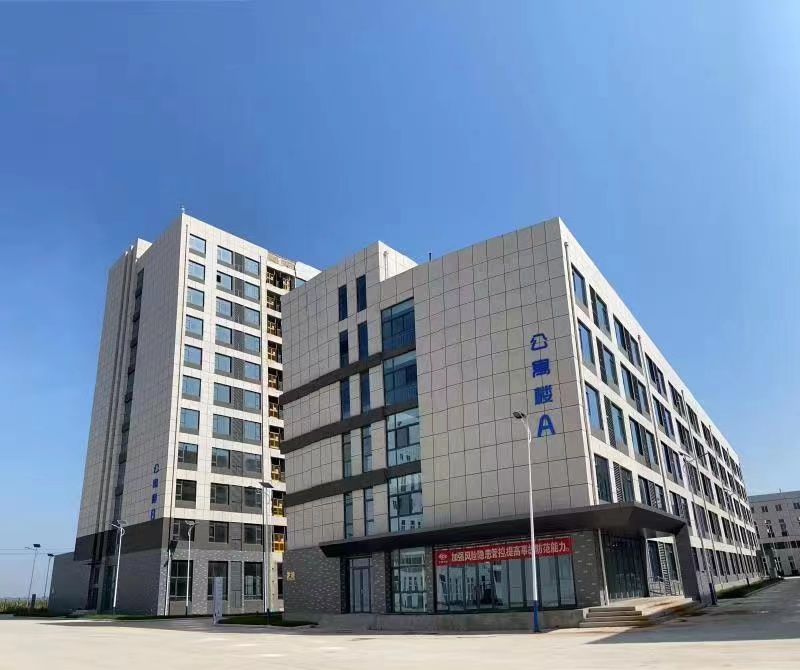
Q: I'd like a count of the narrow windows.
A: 10